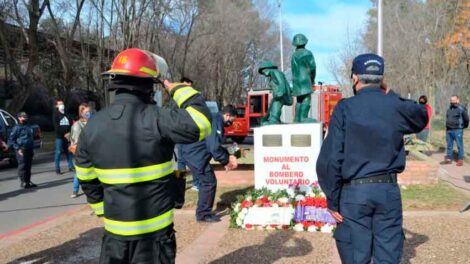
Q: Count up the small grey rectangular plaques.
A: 2